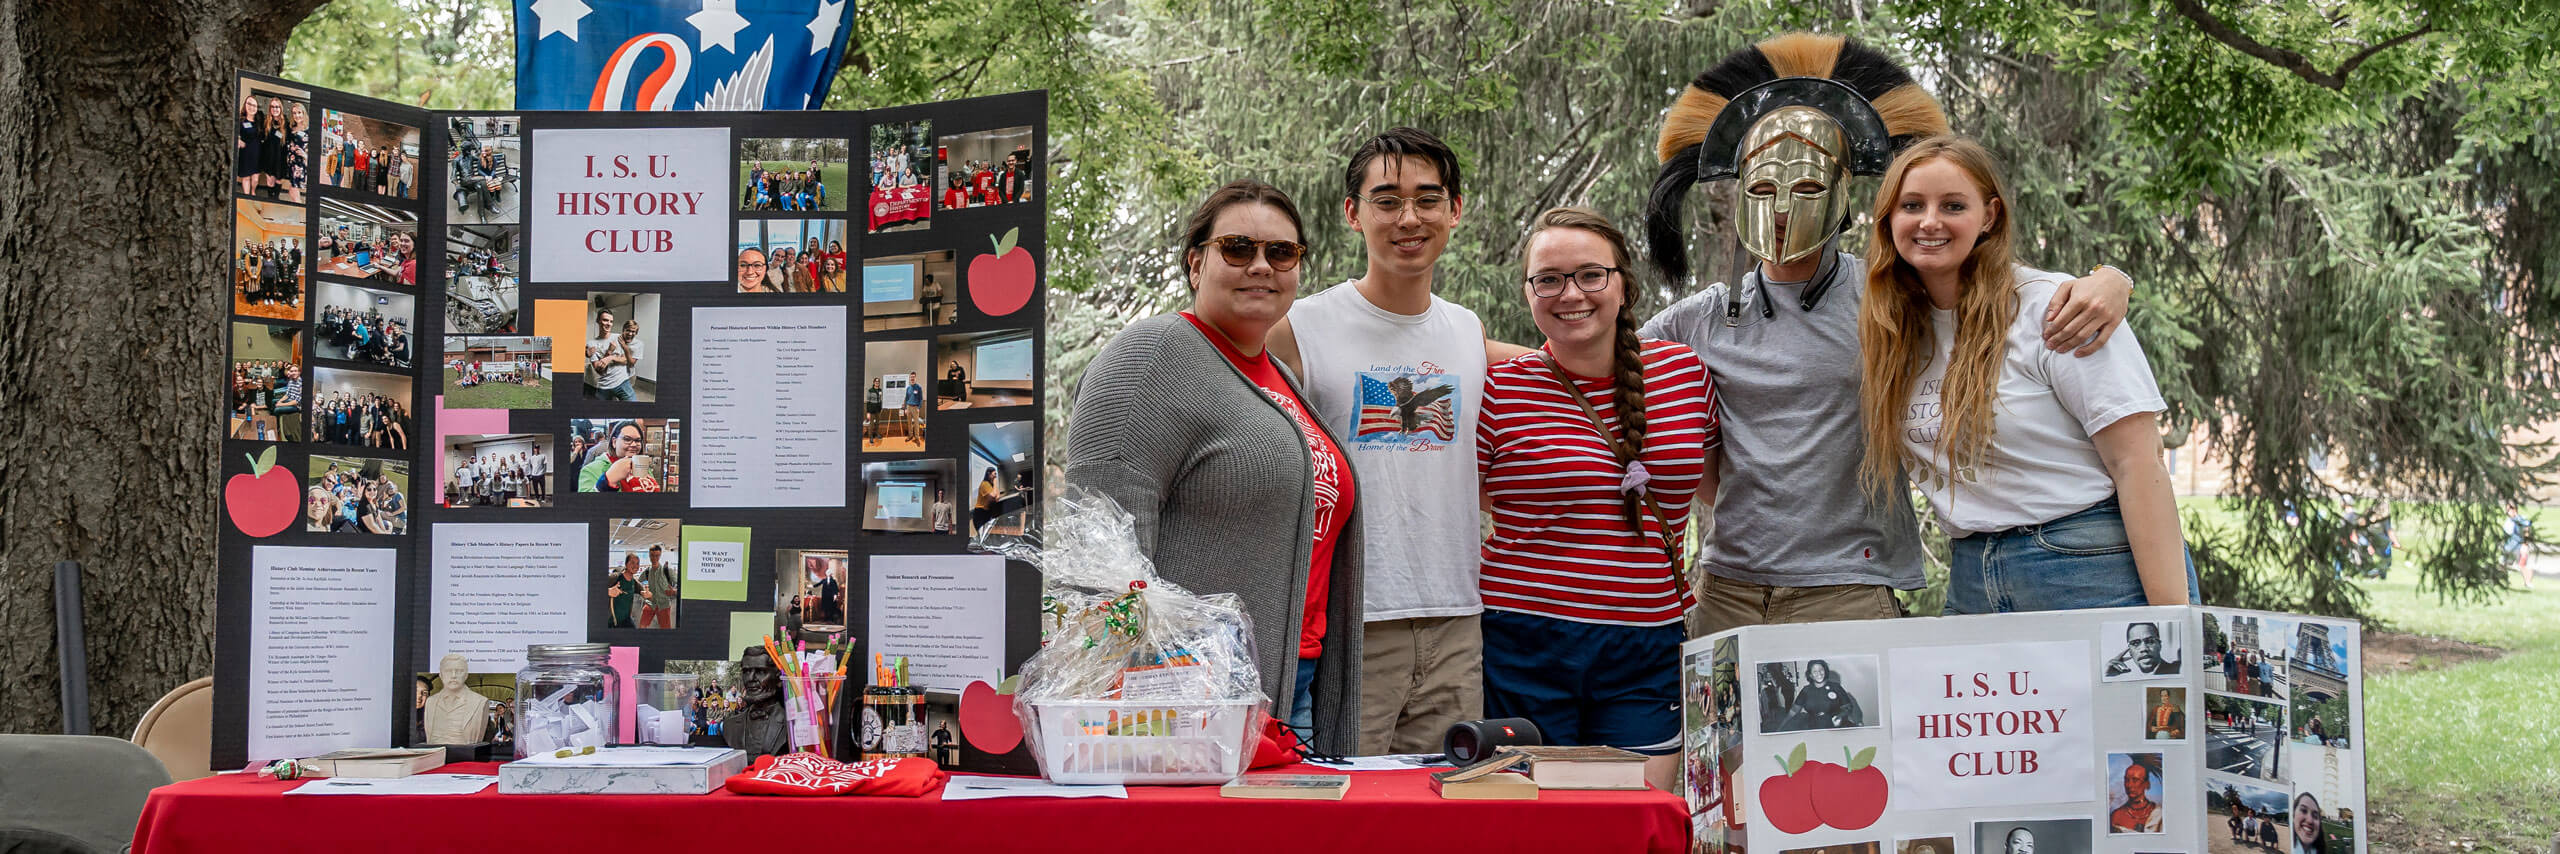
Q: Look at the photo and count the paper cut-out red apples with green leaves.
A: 5